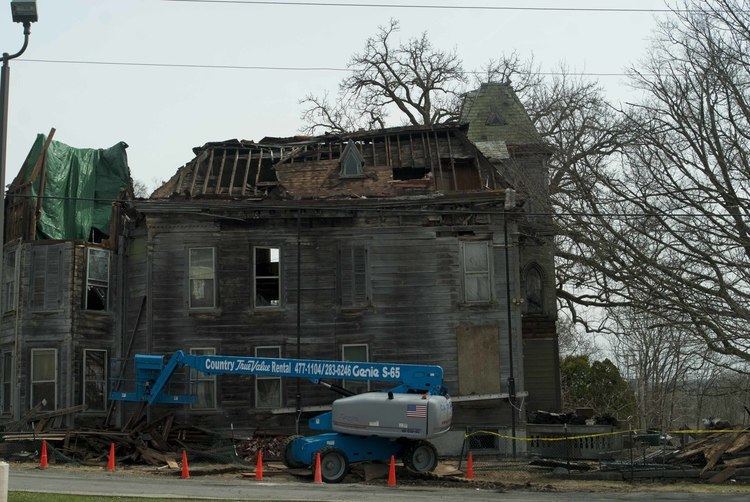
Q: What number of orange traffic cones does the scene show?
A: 7